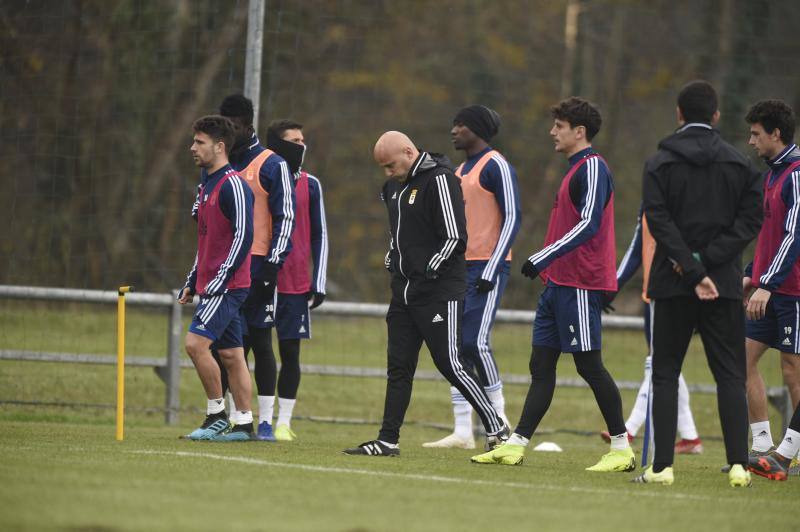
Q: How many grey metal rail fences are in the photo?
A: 1